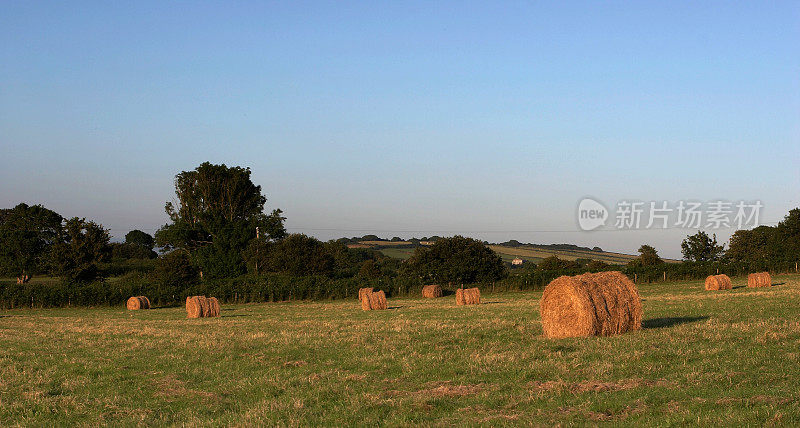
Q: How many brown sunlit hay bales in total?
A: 9